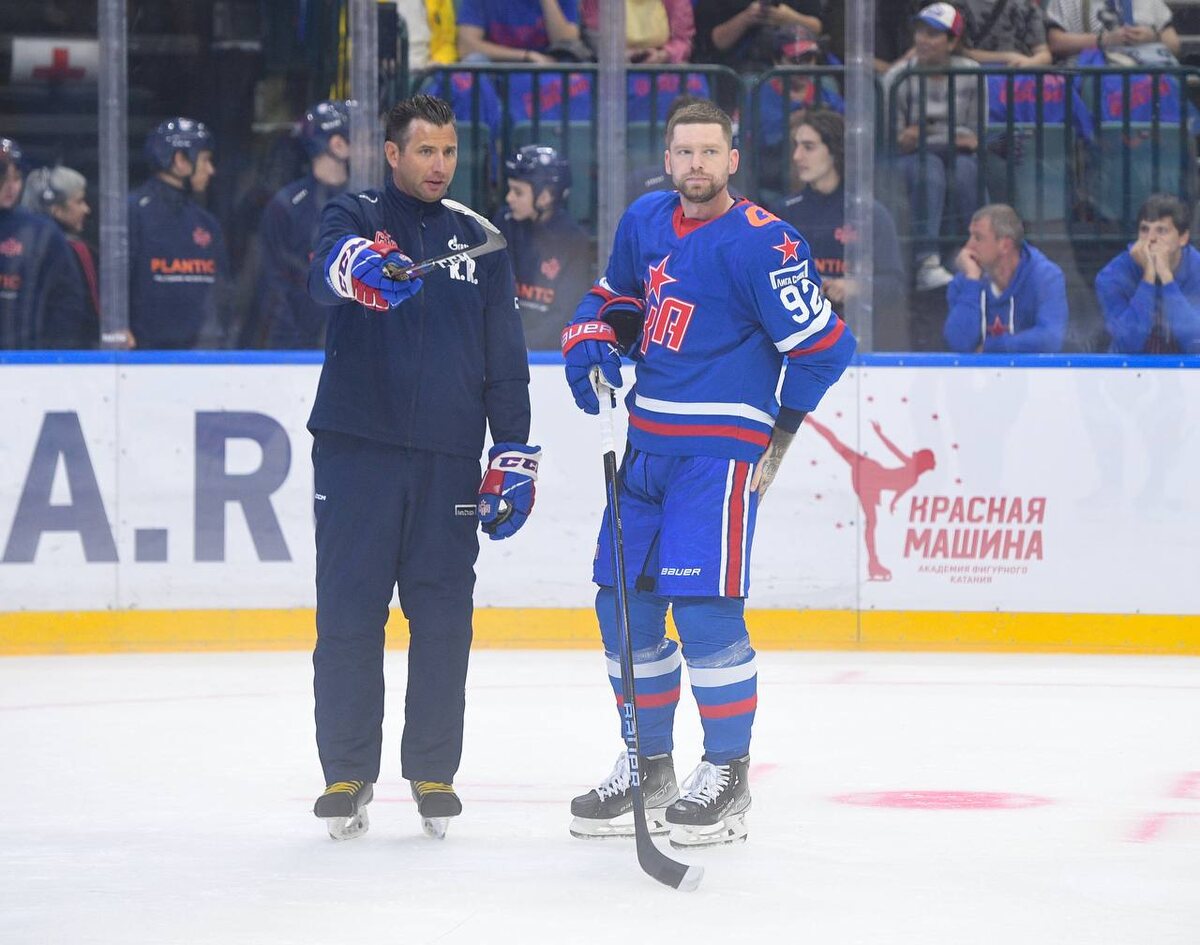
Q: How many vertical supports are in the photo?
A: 4